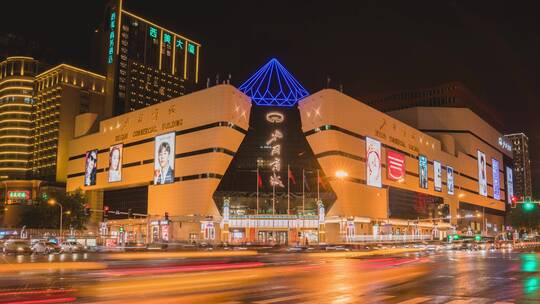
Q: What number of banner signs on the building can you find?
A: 11